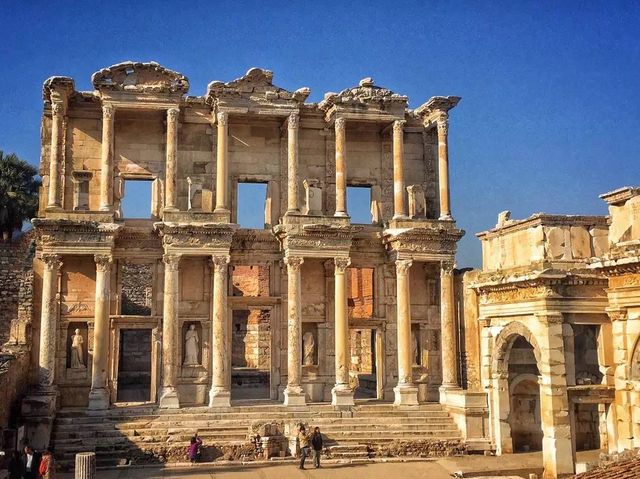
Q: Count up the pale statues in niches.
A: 4